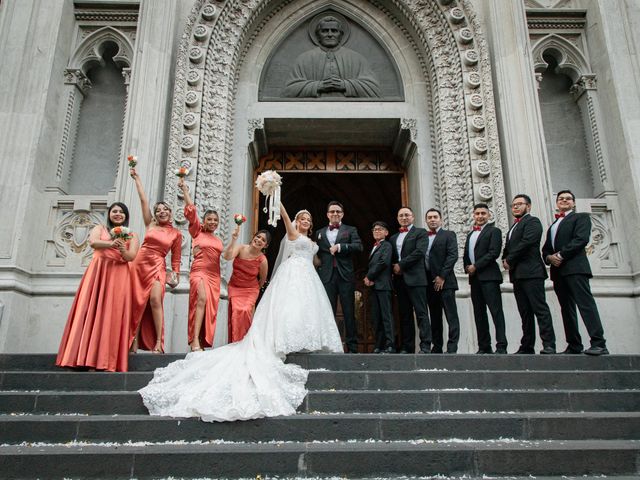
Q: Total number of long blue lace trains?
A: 0